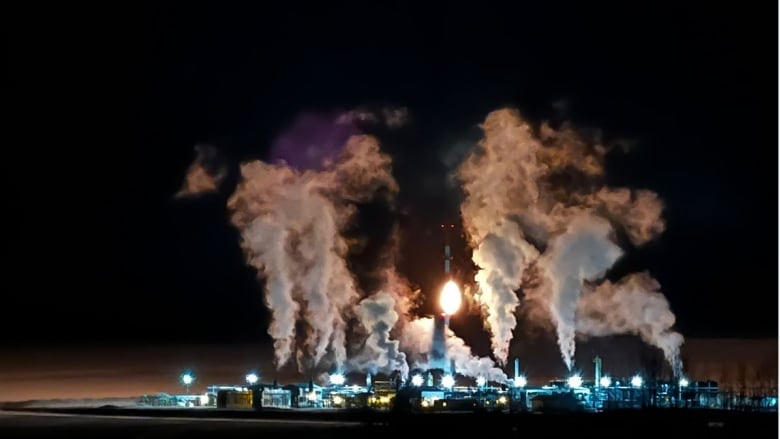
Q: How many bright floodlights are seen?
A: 11